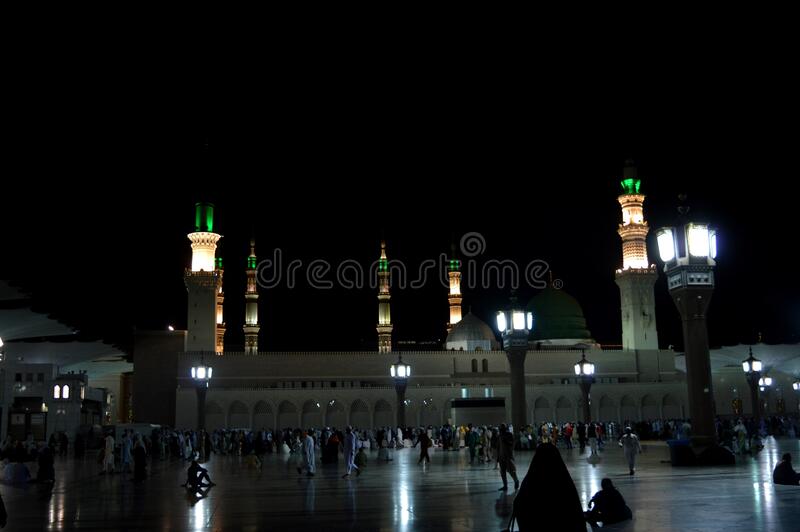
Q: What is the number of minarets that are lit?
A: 6